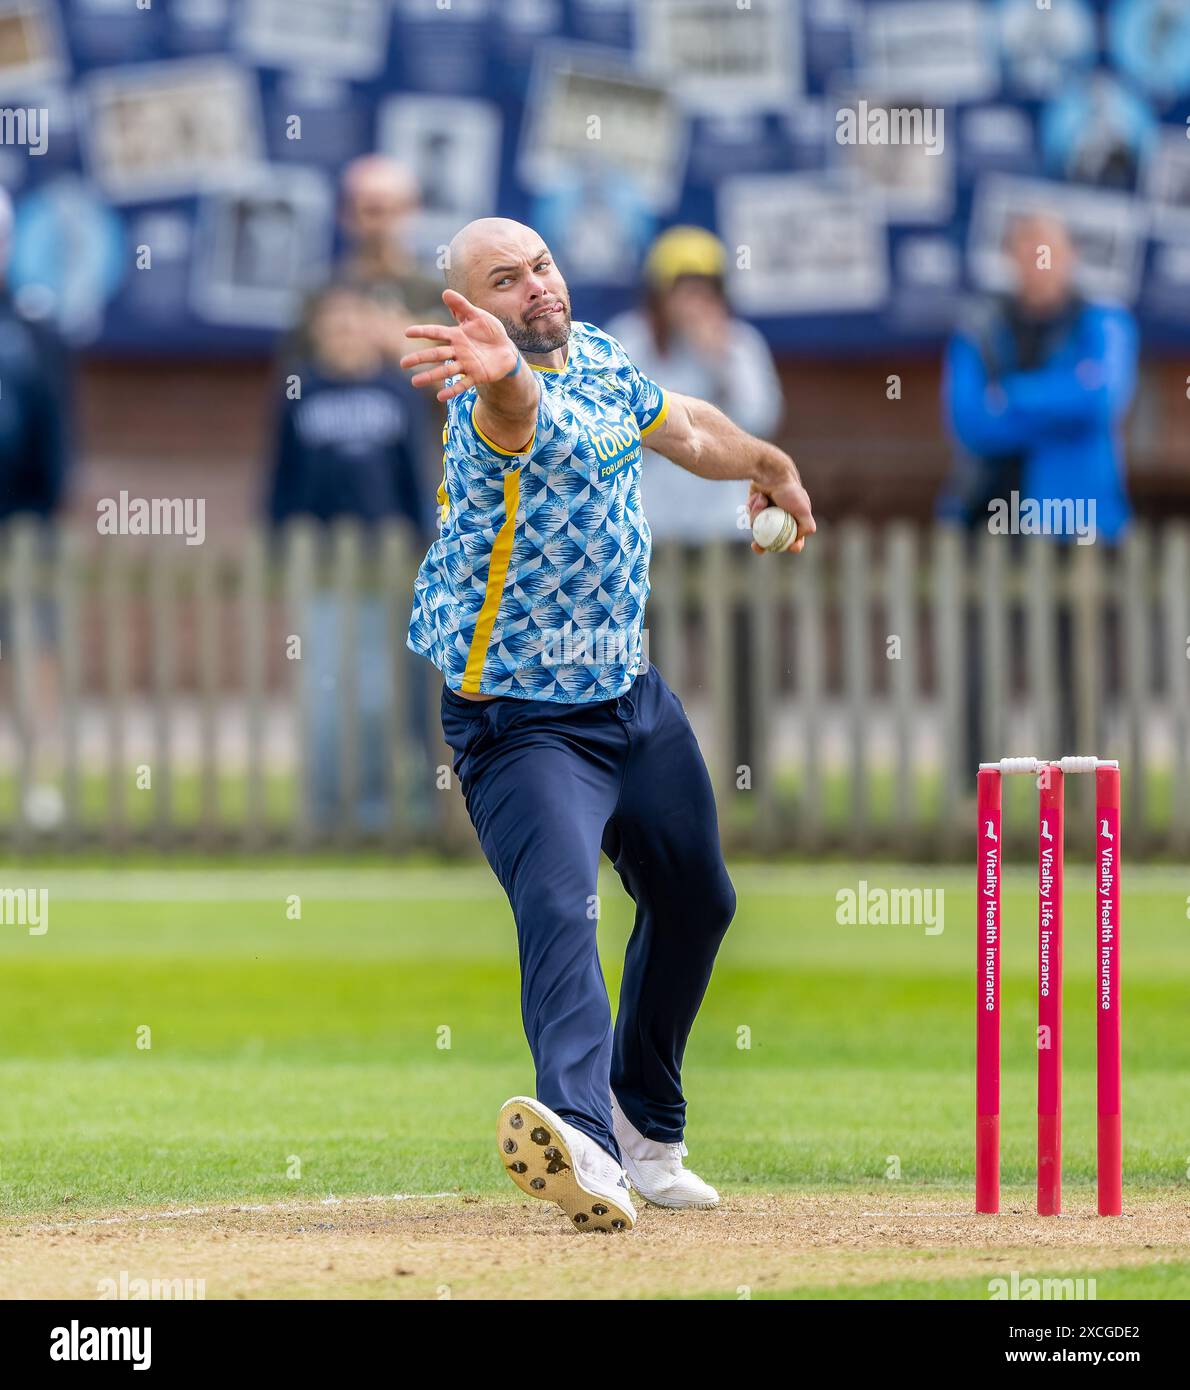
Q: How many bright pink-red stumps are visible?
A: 3